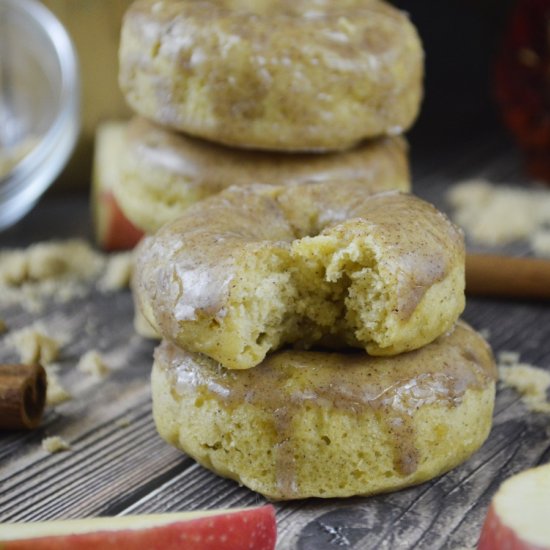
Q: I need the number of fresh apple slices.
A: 3